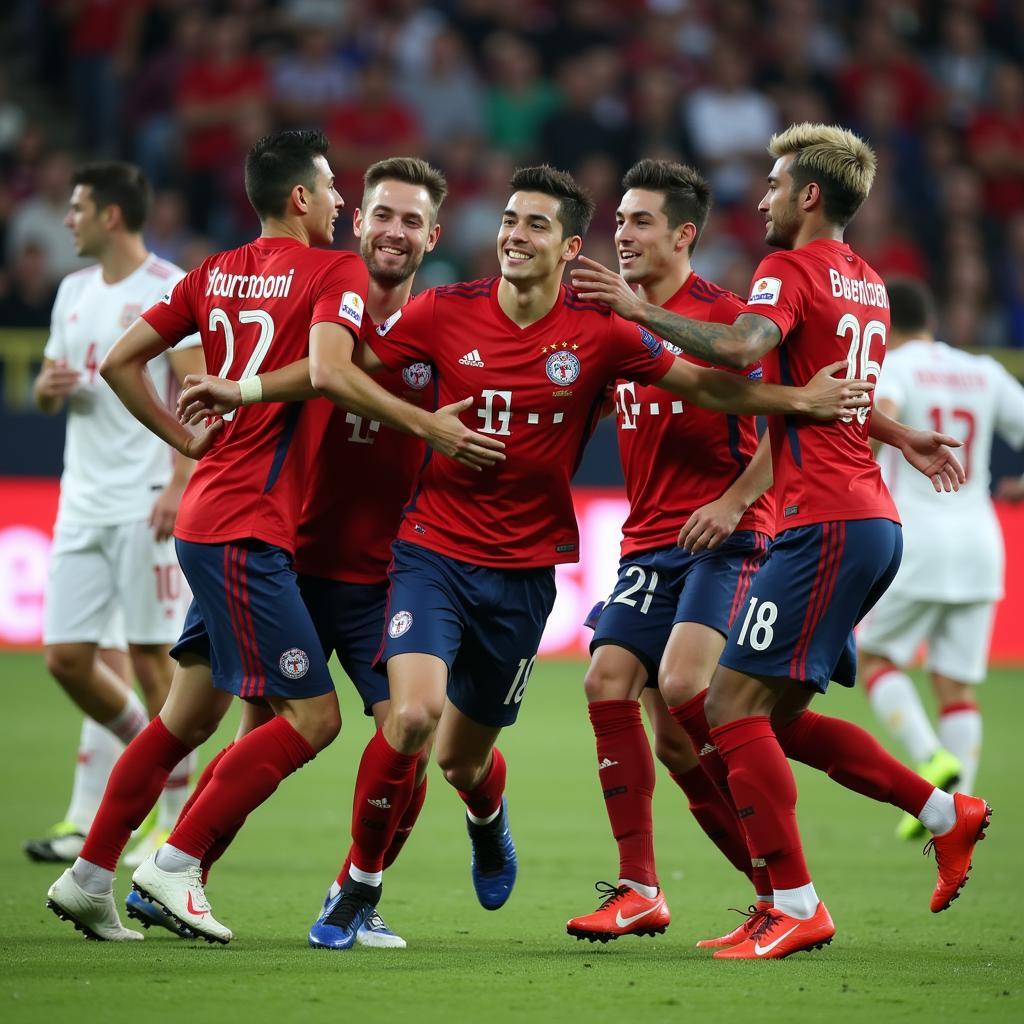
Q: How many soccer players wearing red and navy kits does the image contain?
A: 5